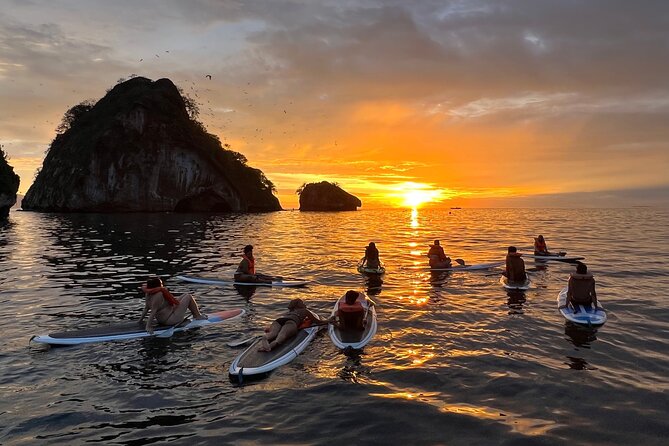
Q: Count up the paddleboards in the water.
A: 9